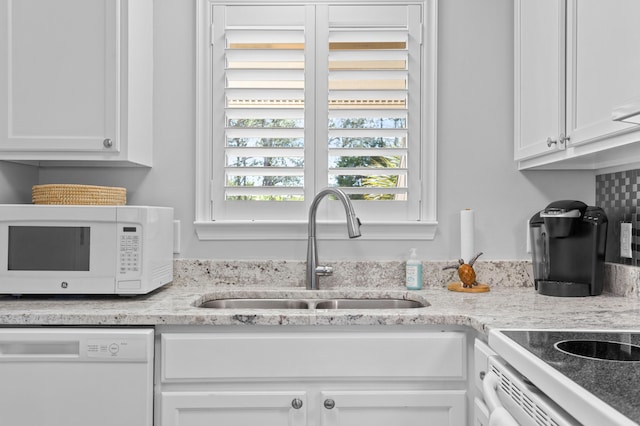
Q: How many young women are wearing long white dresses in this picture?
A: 0